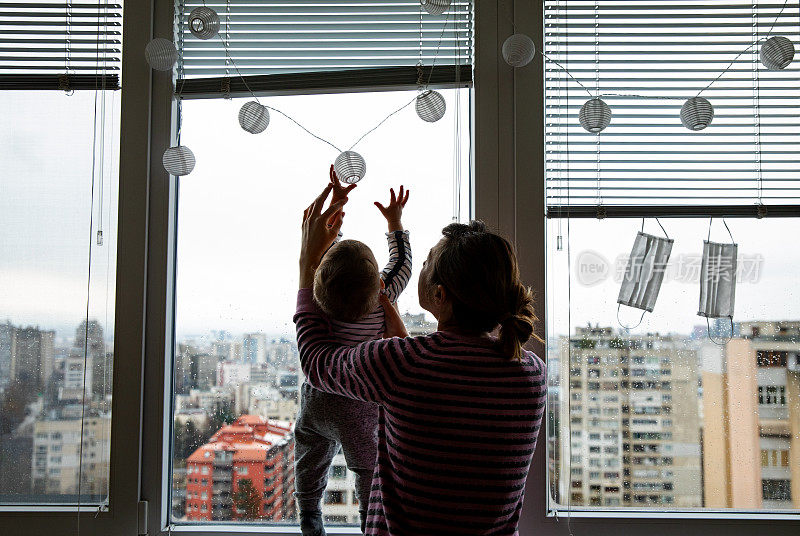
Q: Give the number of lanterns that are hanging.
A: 11